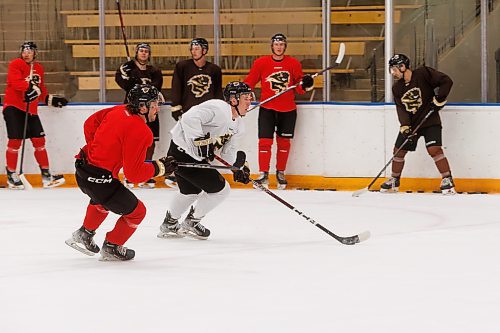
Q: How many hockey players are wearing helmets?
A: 7